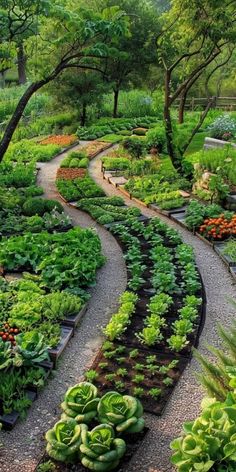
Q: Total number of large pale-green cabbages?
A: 4